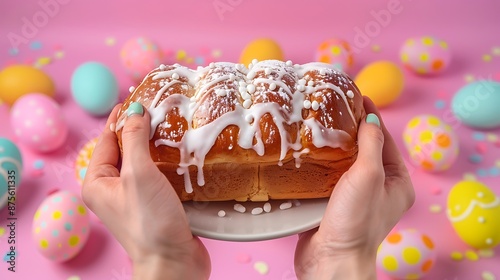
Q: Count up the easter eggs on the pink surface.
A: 15